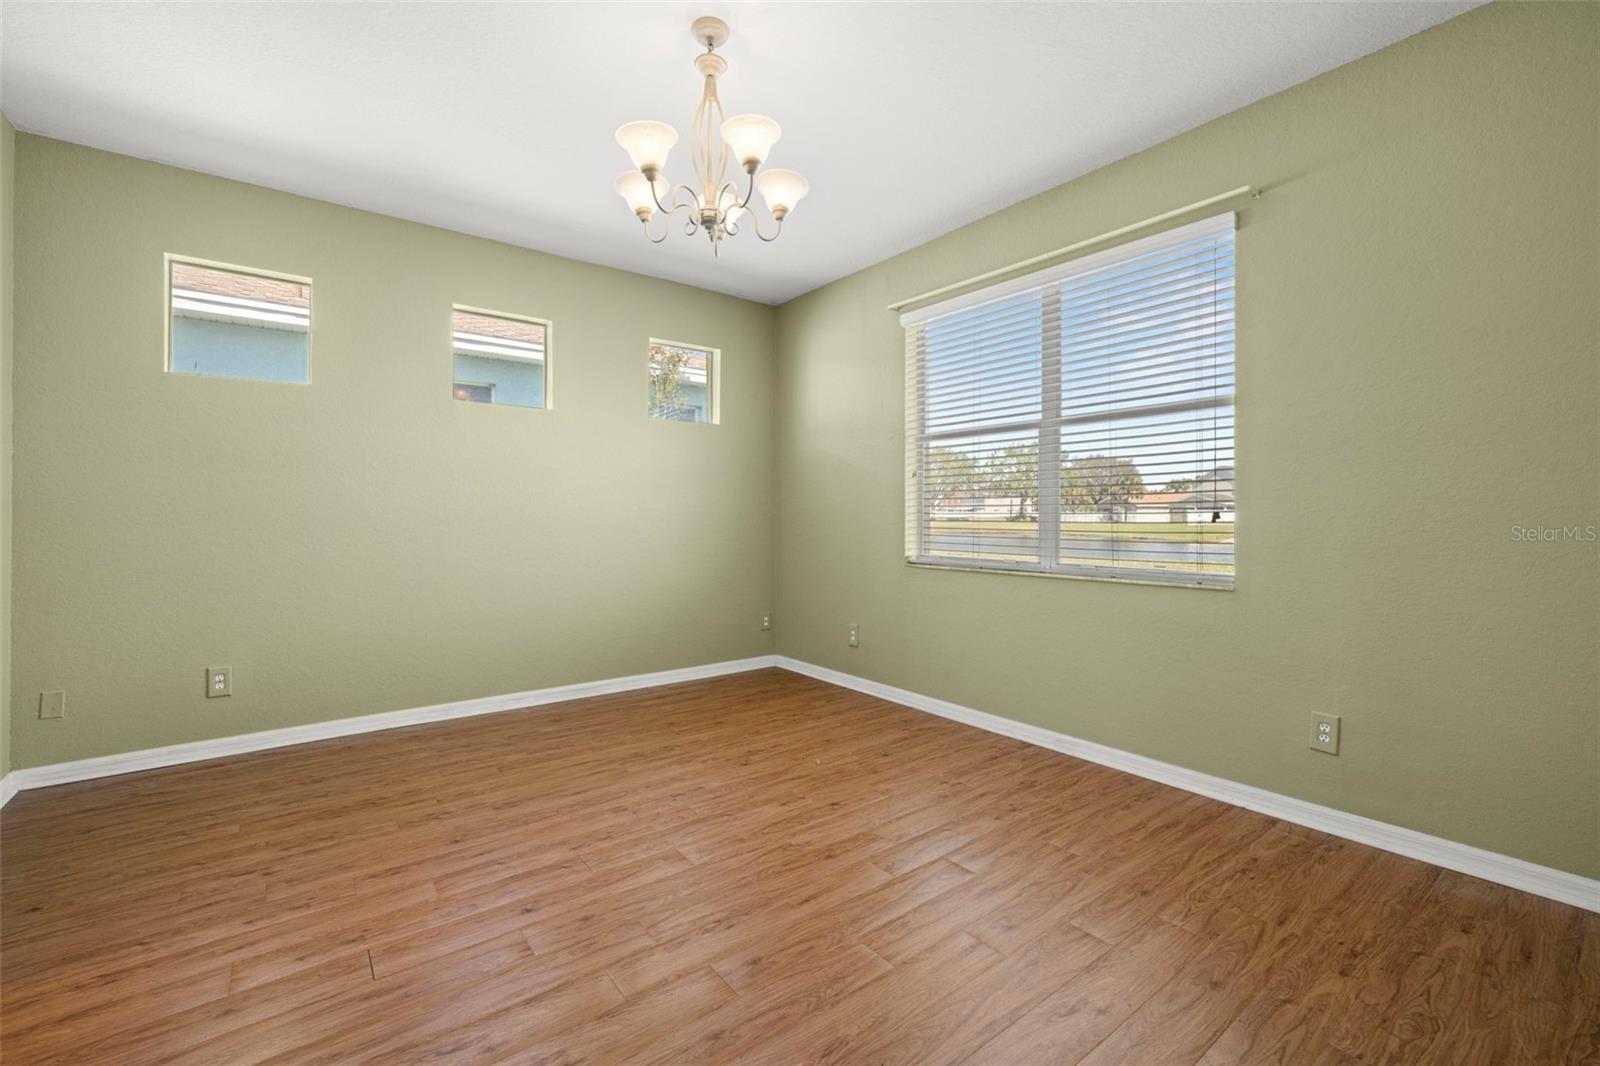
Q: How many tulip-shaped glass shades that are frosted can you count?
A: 5